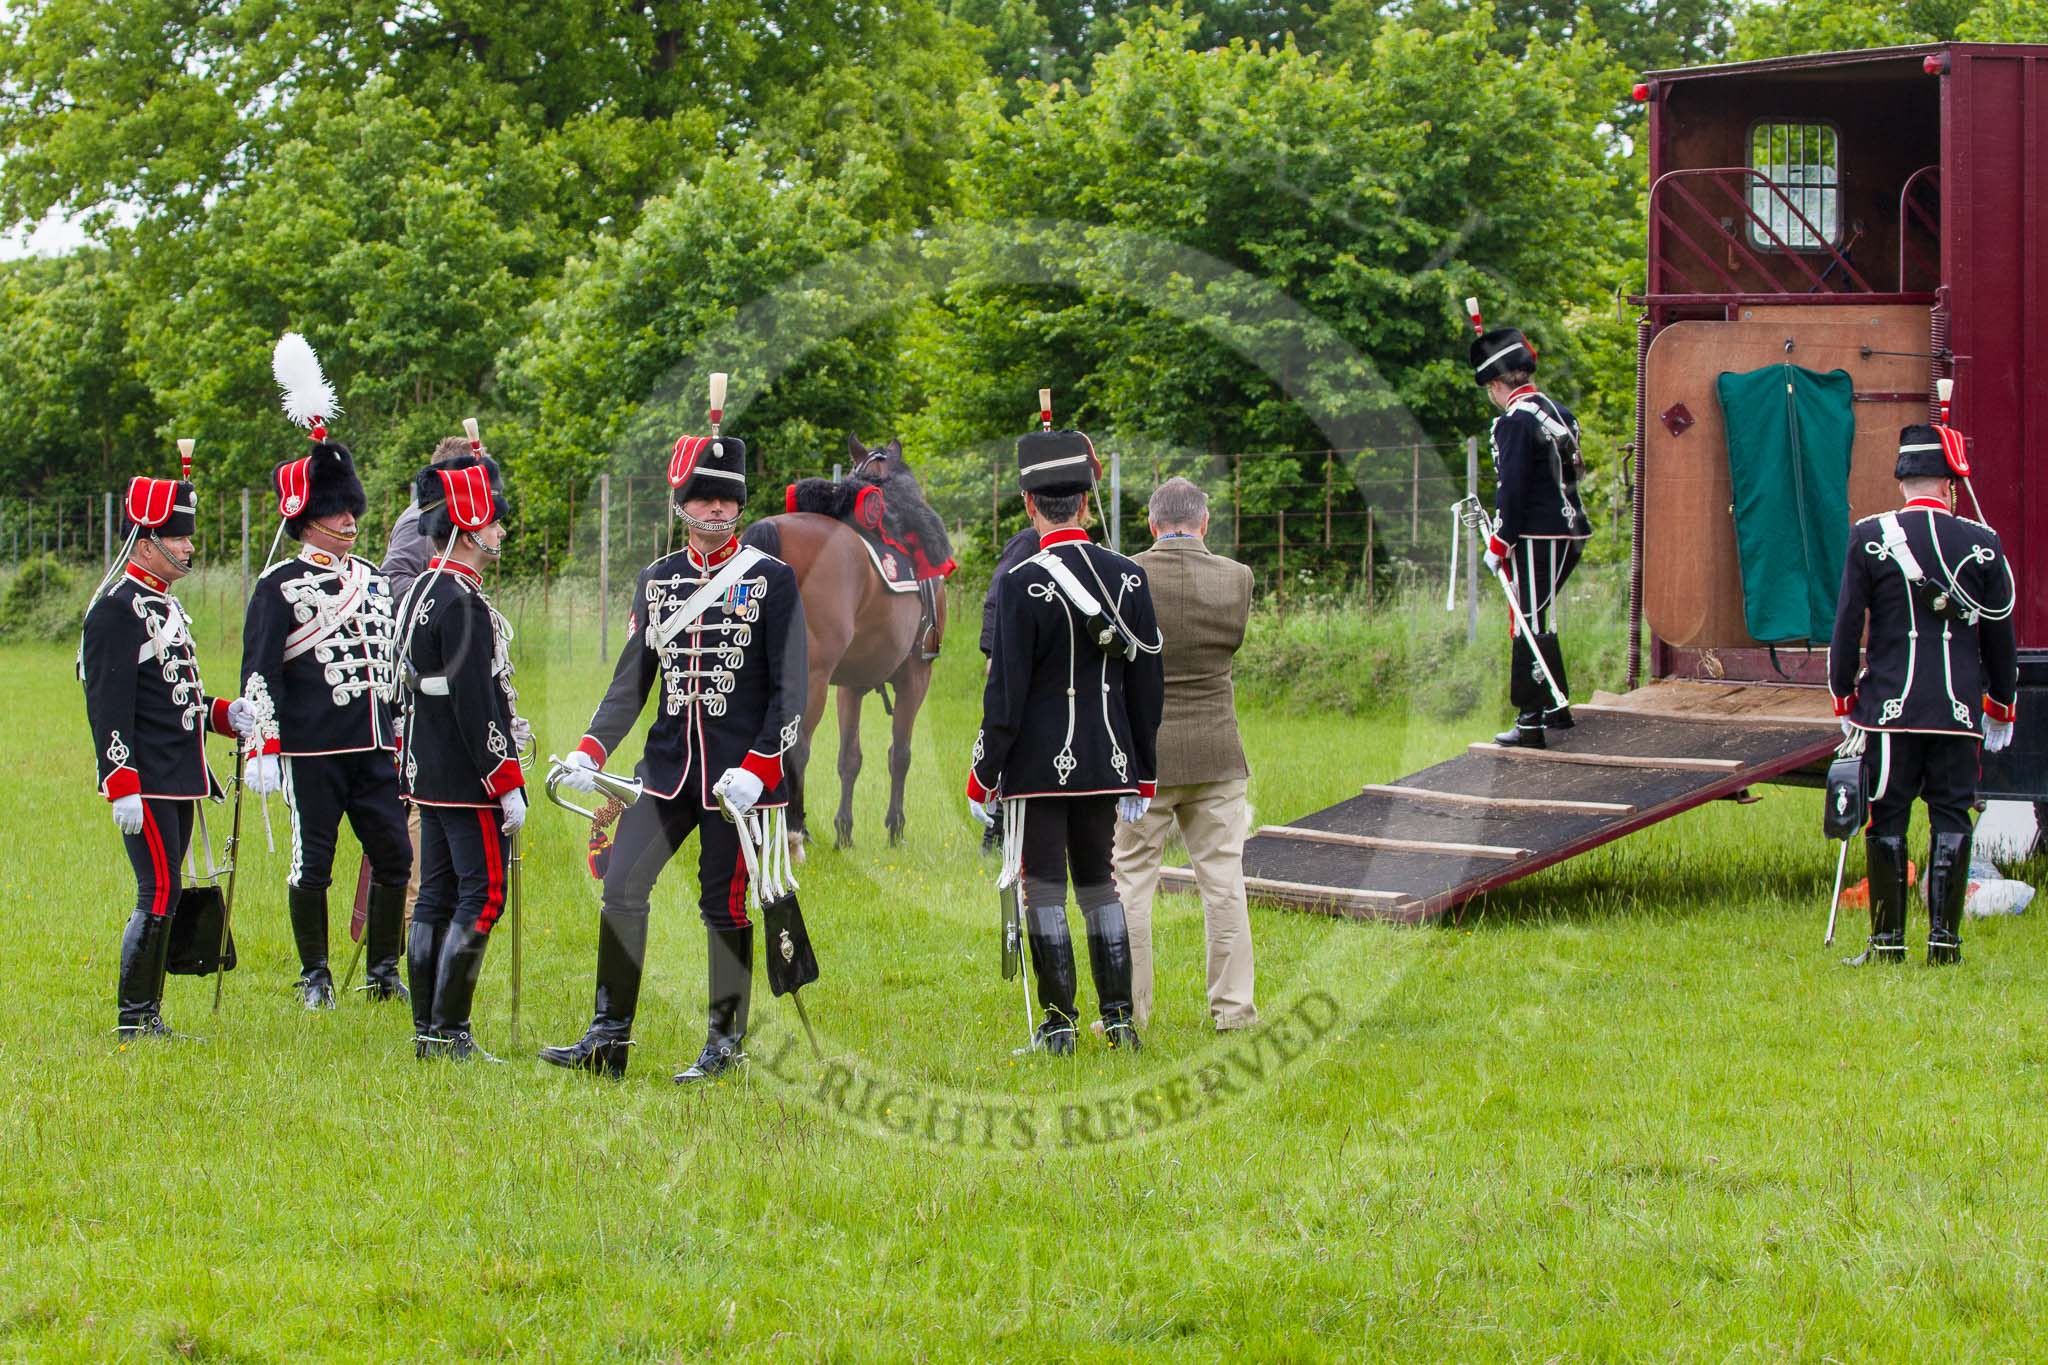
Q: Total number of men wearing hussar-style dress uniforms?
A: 7